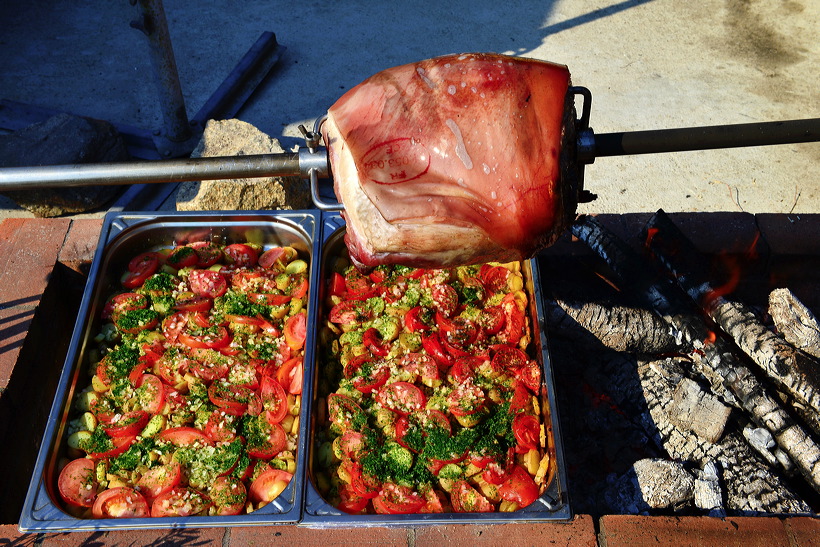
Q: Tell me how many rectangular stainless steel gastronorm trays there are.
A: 2